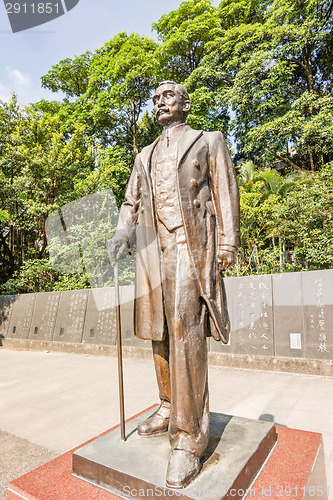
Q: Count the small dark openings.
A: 5